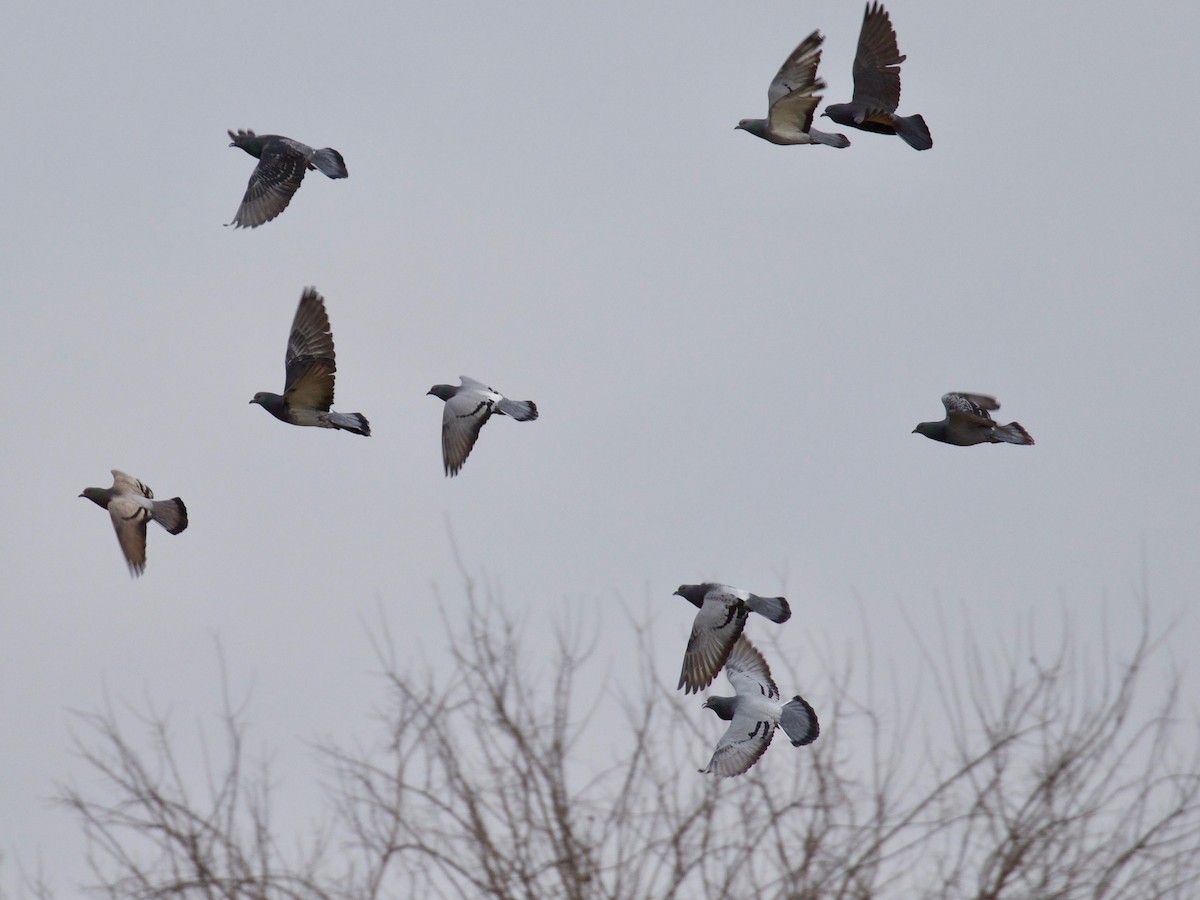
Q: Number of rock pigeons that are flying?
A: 9